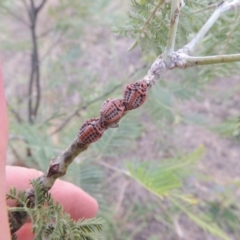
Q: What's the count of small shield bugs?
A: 3